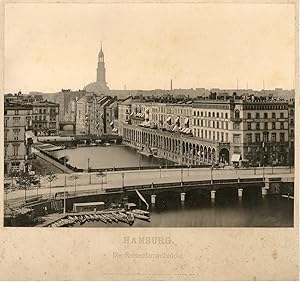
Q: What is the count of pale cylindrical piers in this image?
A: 5